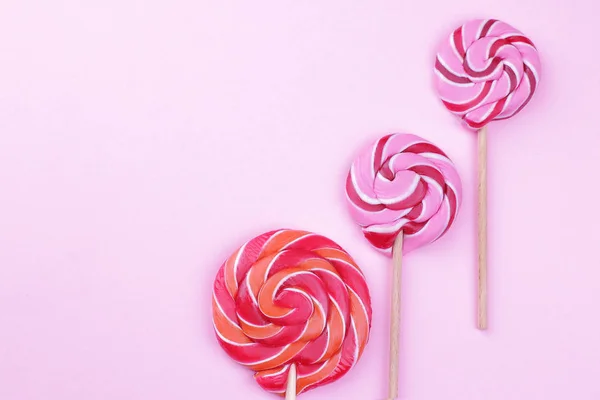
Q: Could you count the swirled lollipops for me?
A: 3